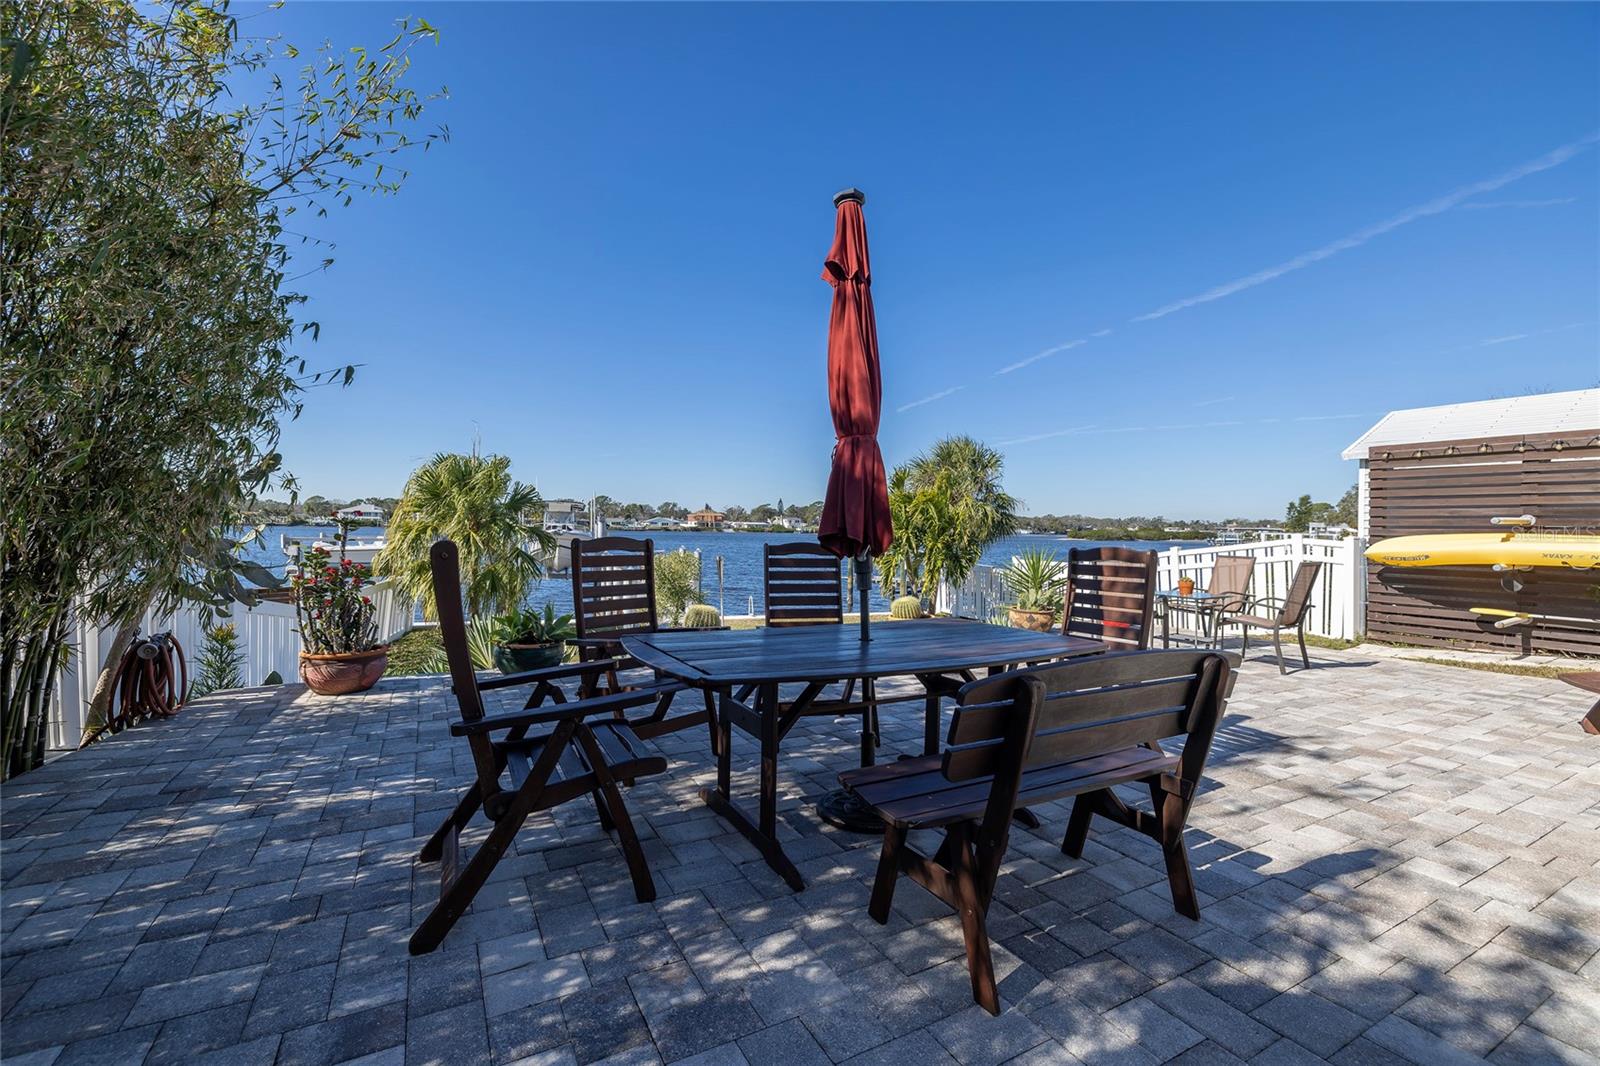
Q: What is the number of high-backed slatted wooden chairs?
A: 4